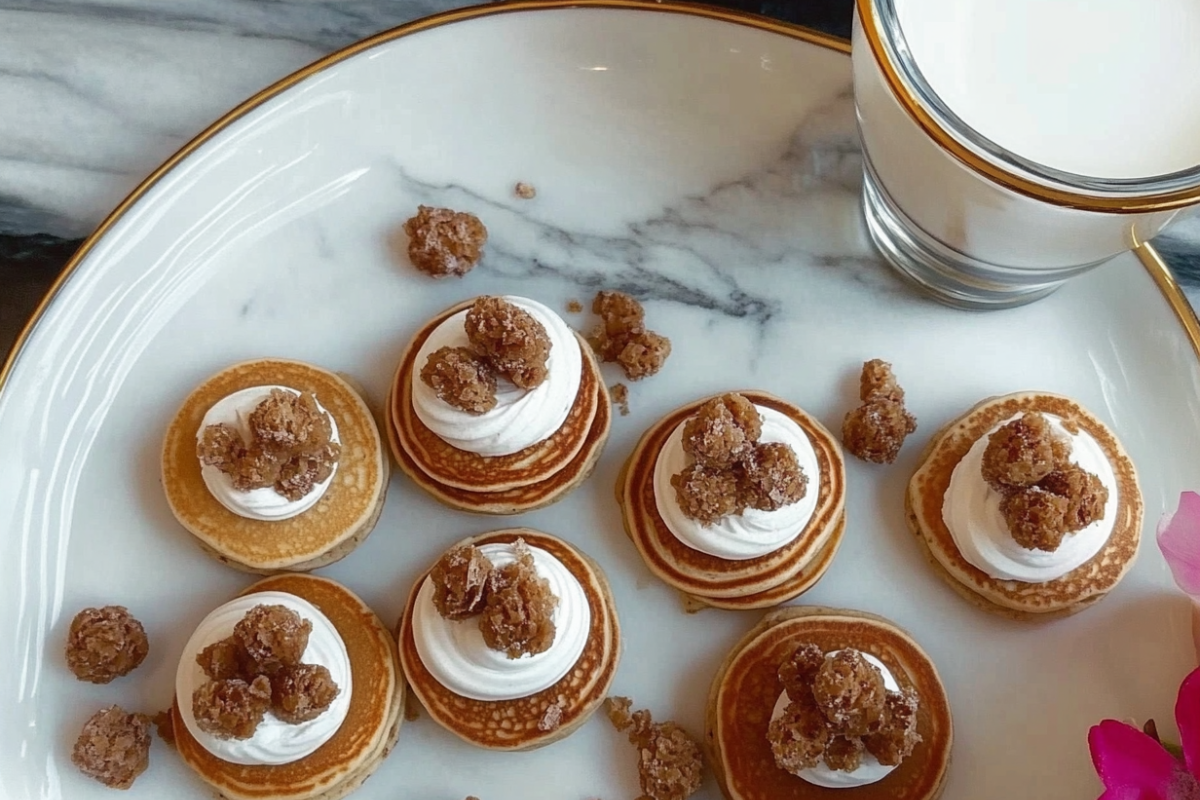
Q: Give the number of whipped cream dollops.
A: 7